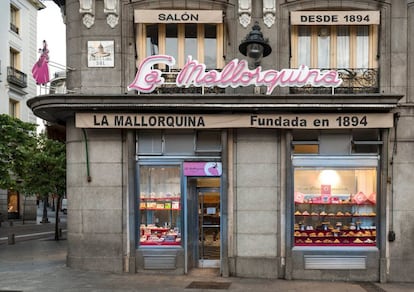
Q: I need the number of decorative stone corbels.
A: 4